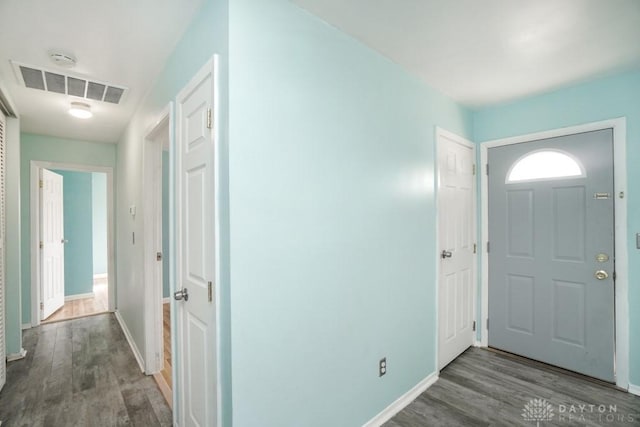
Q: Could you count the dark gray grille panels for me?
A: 5